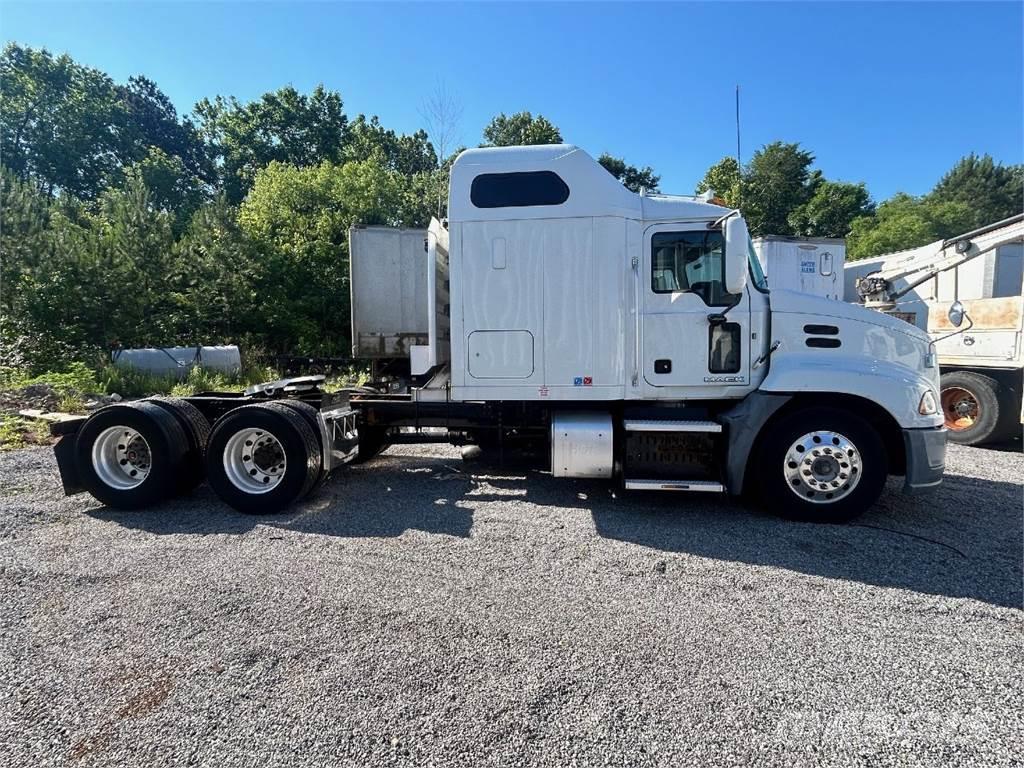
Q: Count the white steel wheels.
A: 2